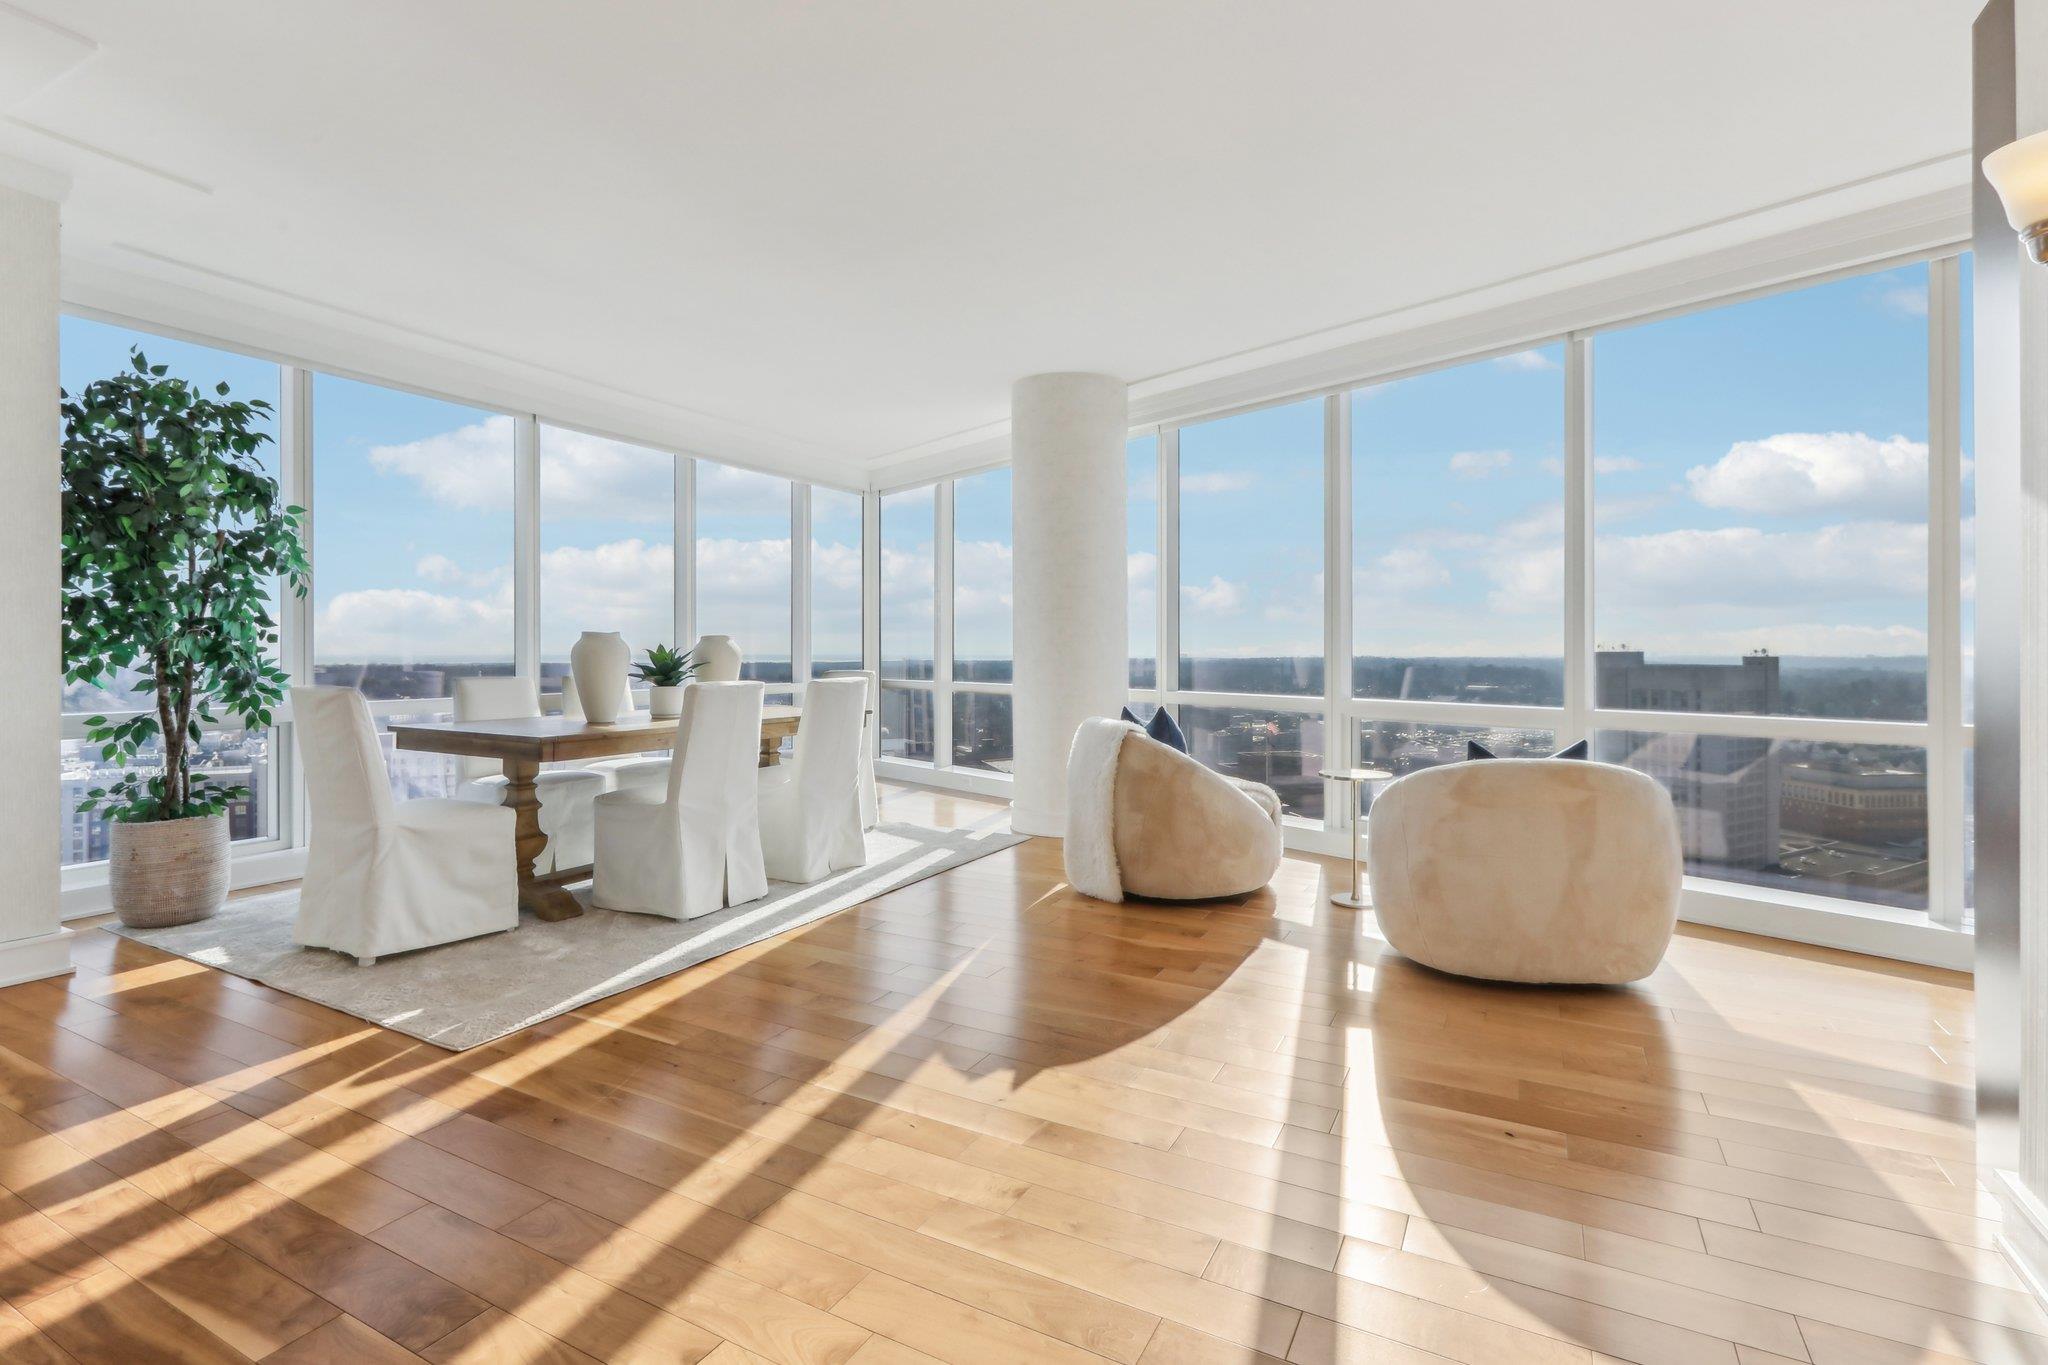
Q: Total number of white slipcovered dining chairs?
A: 6